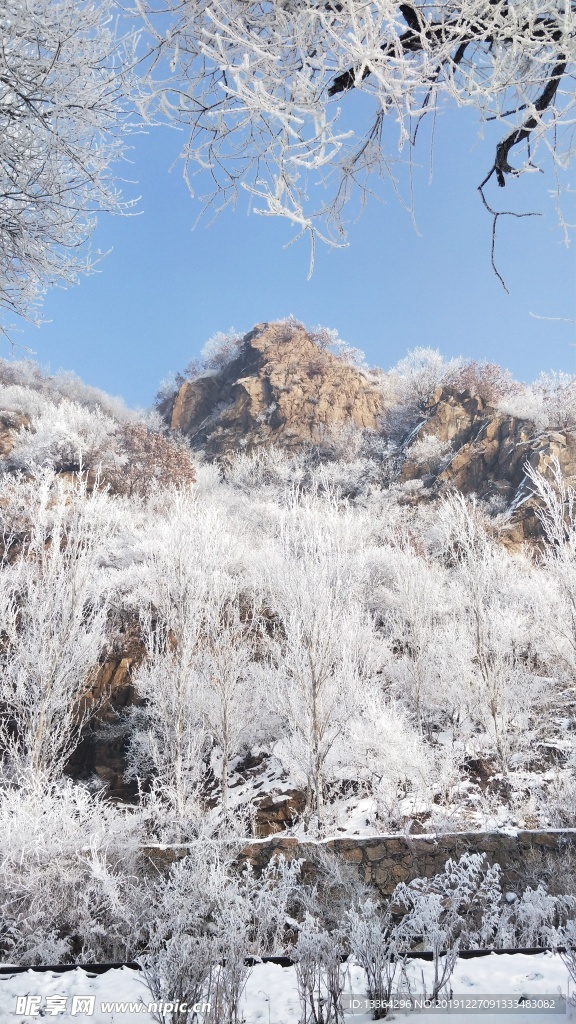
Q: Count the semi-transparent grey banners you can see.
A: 1